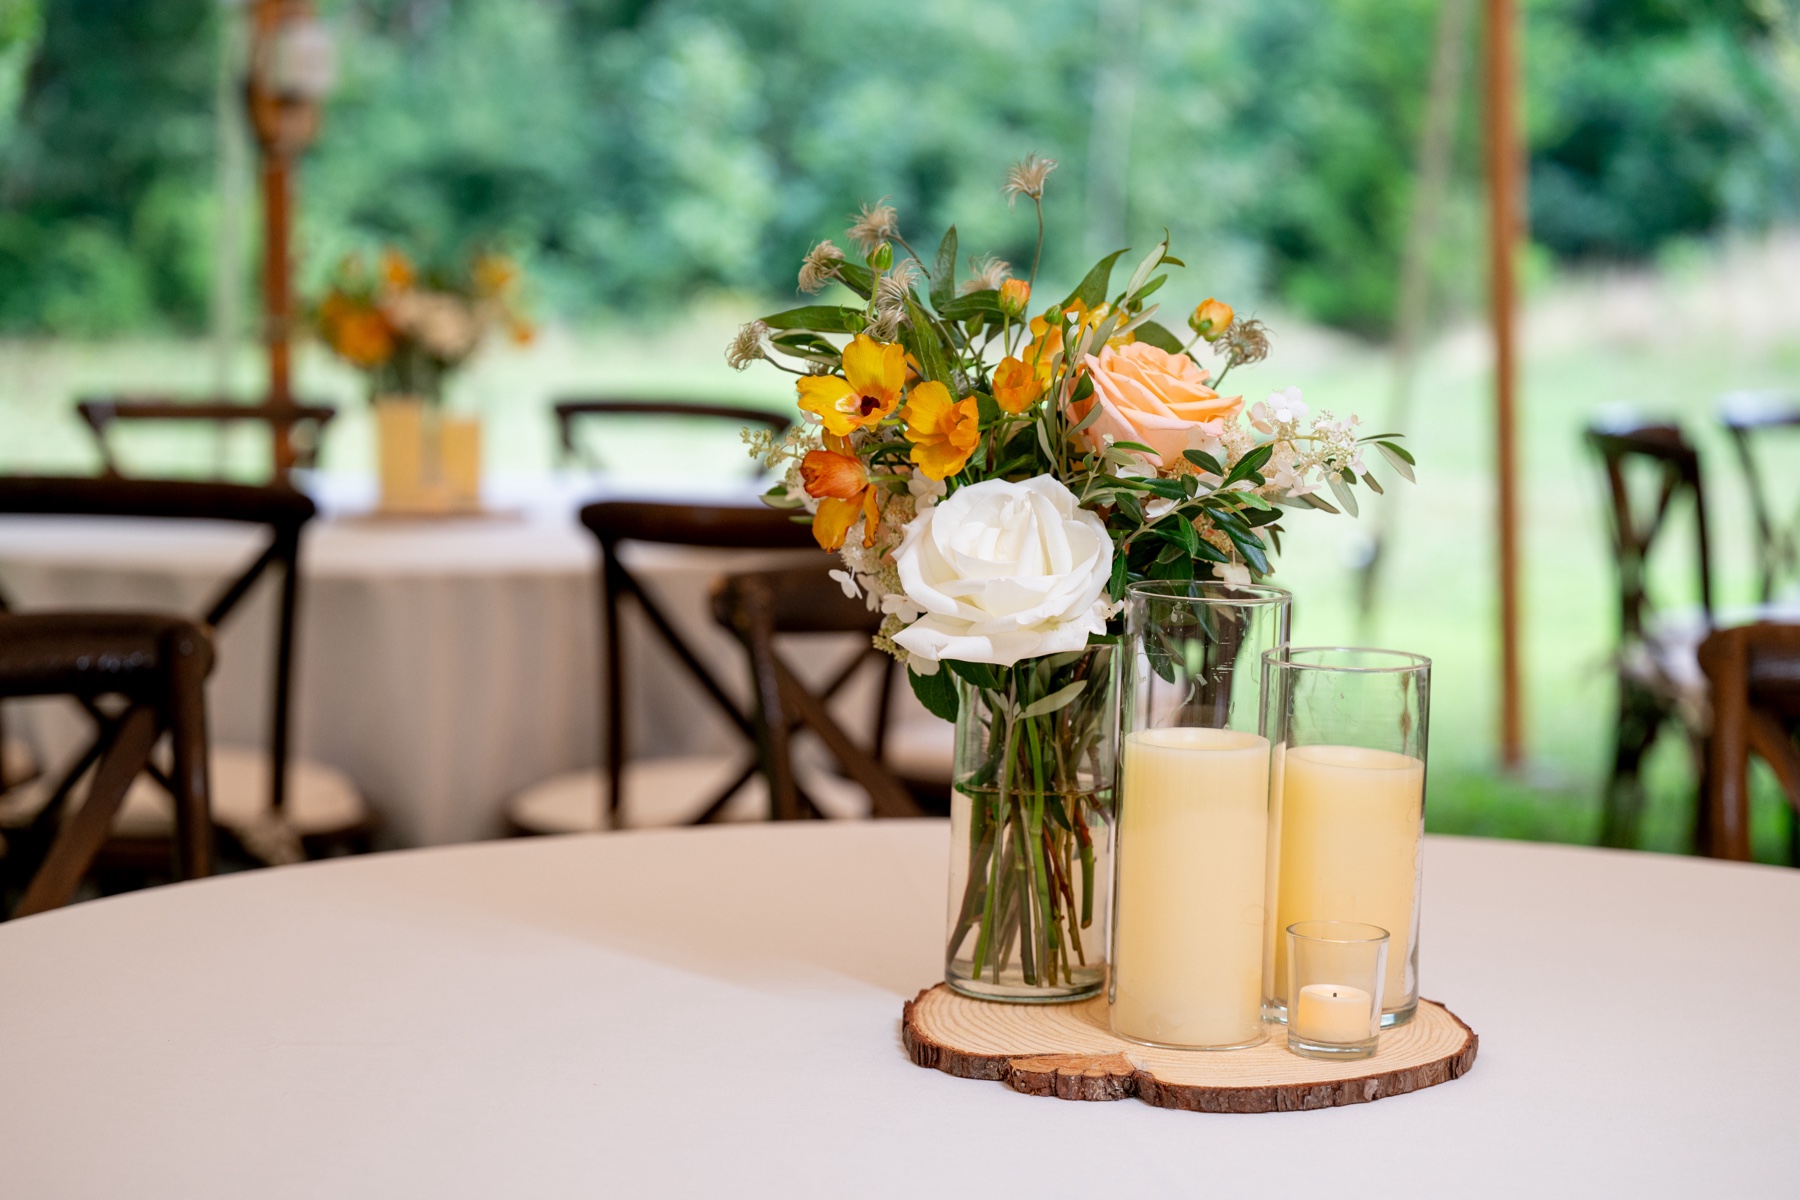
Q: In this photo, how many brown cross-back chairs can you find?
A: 9